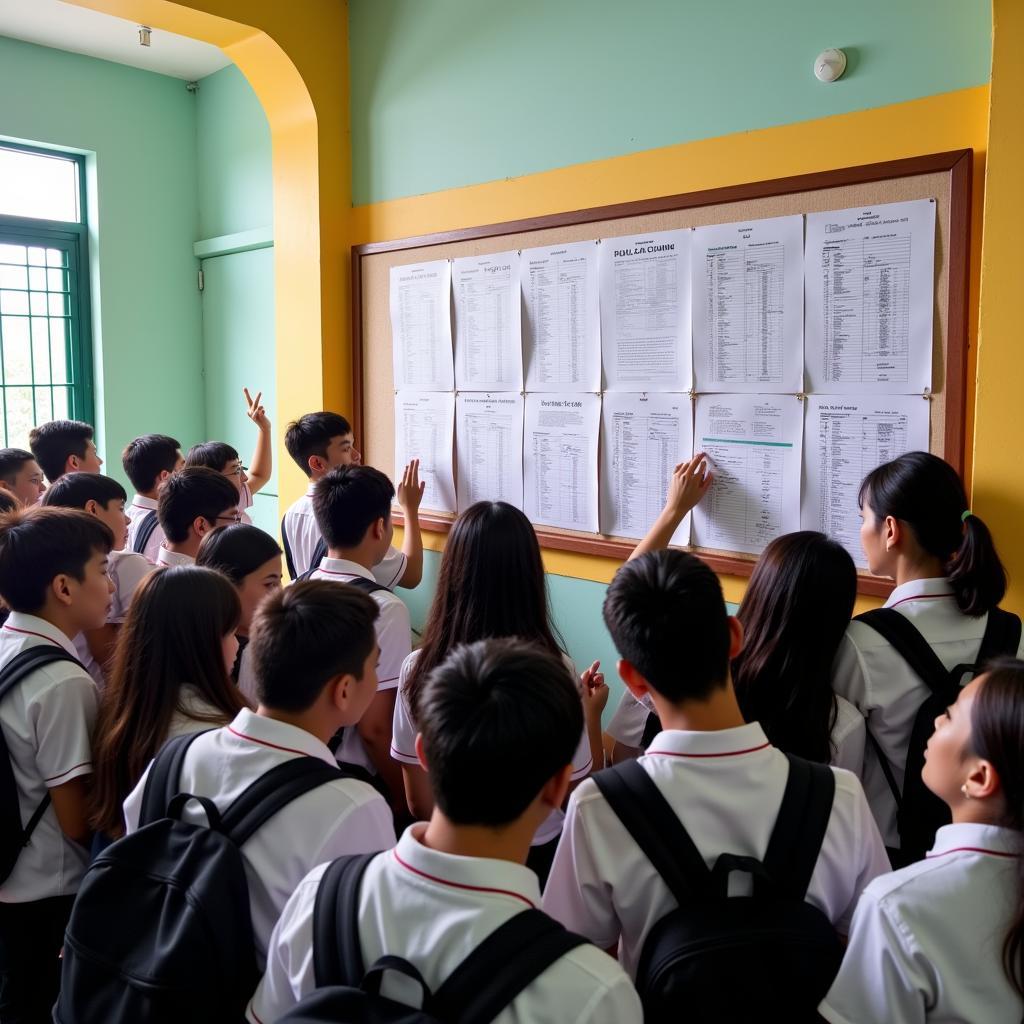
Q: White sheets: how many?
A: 12